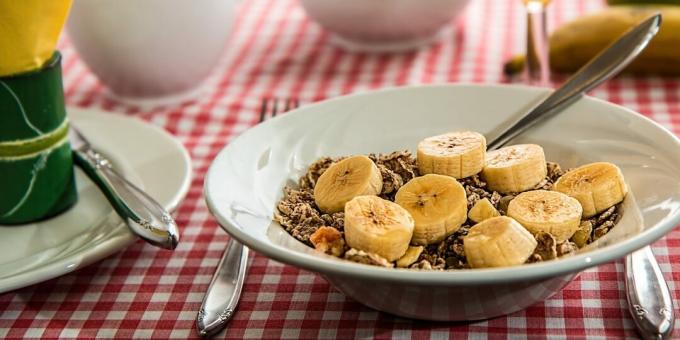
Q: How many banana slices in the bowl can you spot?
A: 8